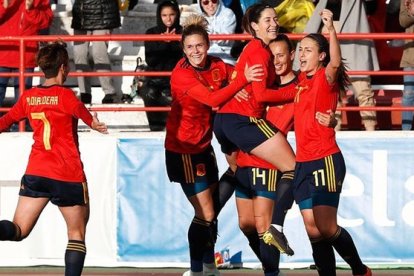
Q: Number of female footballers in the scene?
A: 5